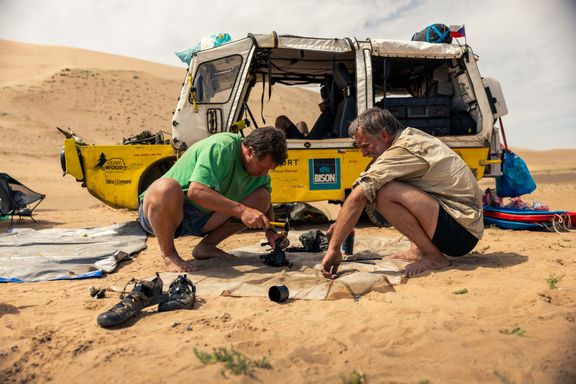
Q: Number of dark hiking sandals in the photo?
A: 2